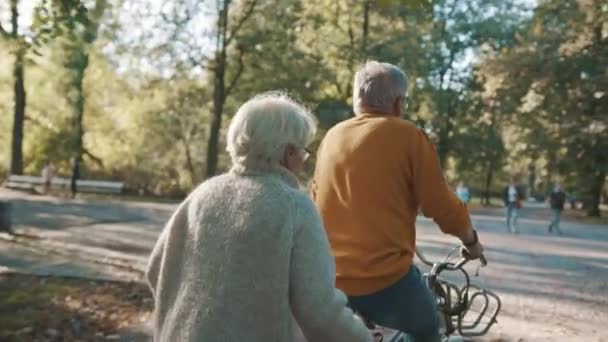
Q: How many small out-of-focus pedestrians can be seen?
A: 5